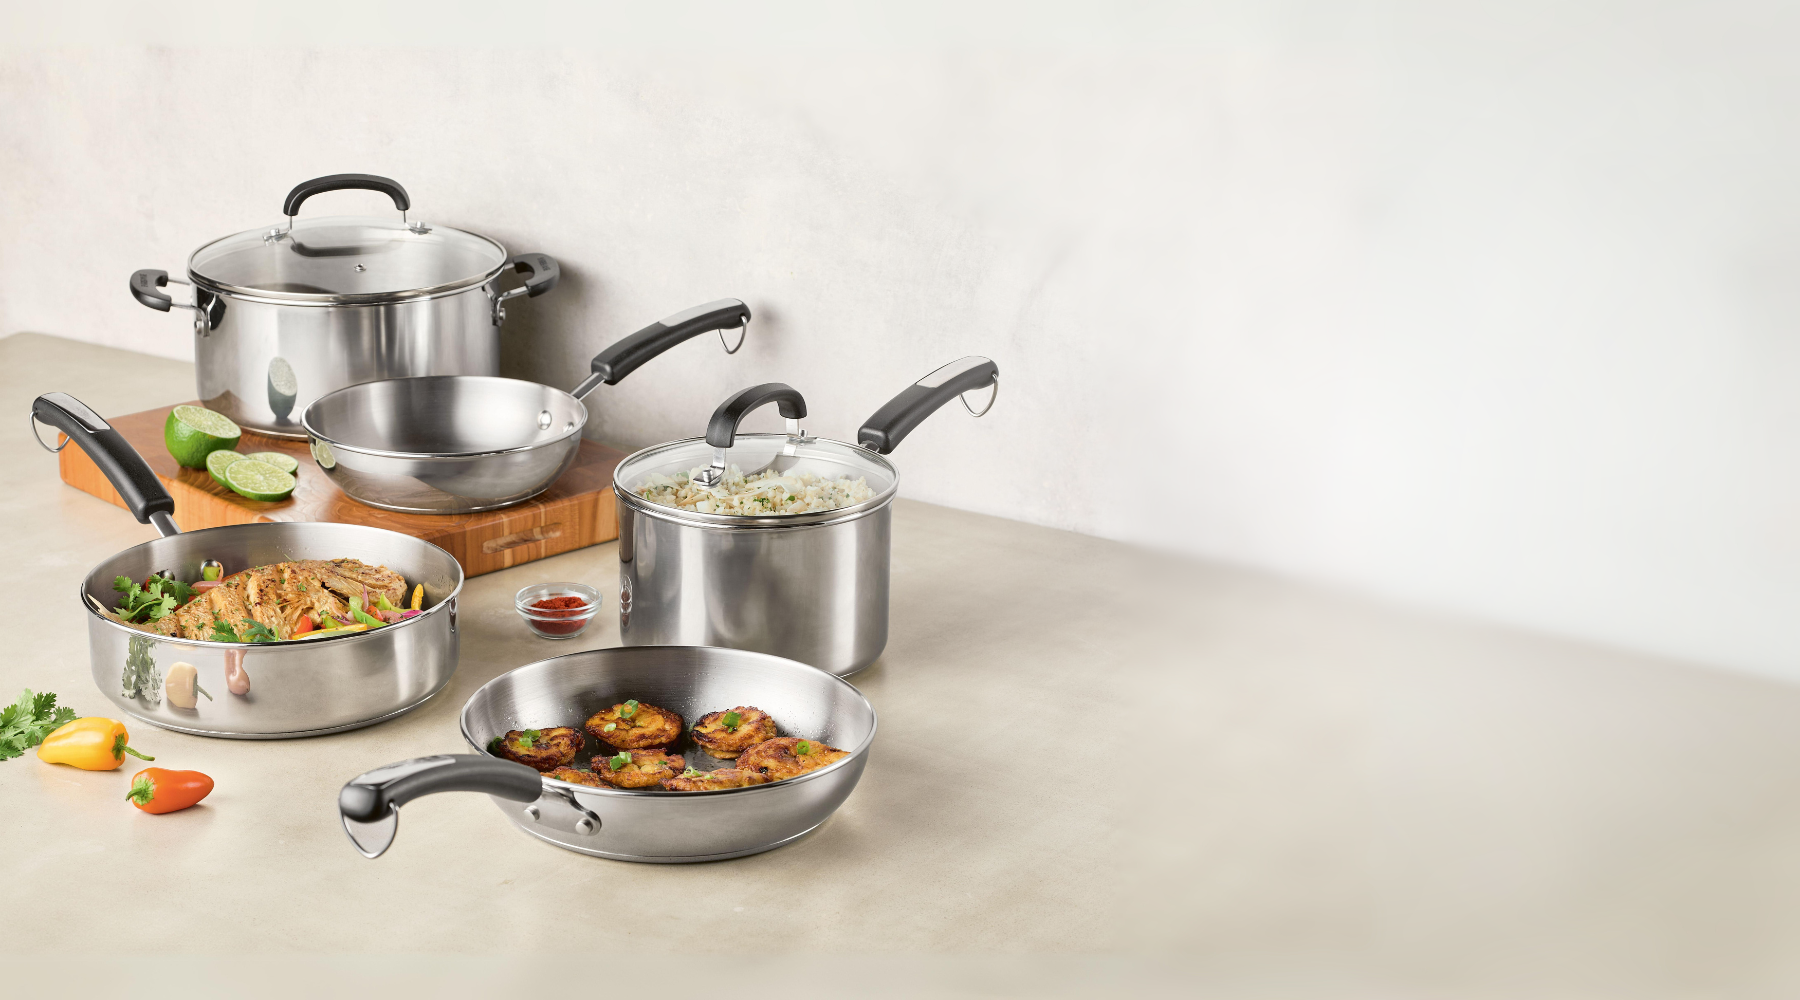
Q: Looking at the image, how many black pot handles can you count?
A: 8